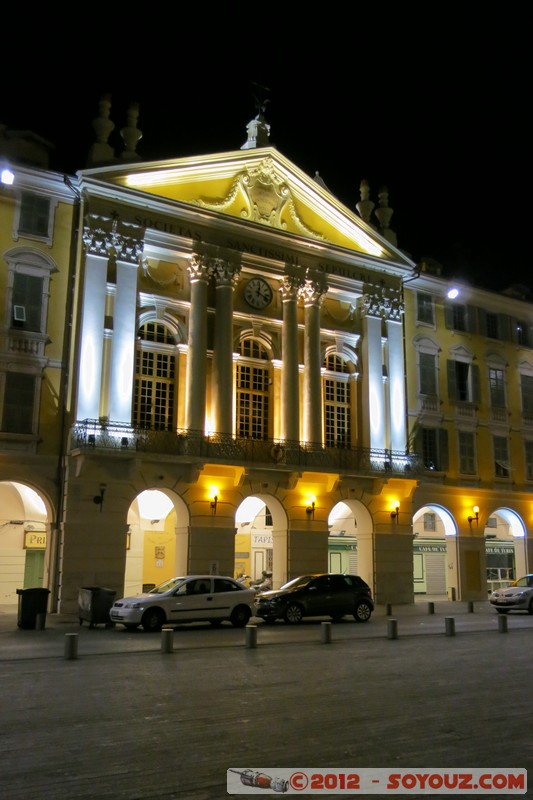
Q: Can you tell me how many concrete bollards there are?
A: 11